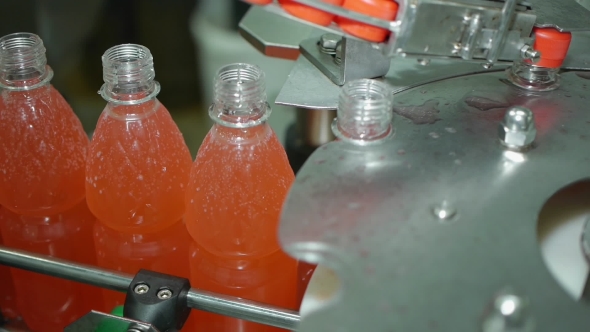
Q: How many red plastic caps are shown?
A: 4